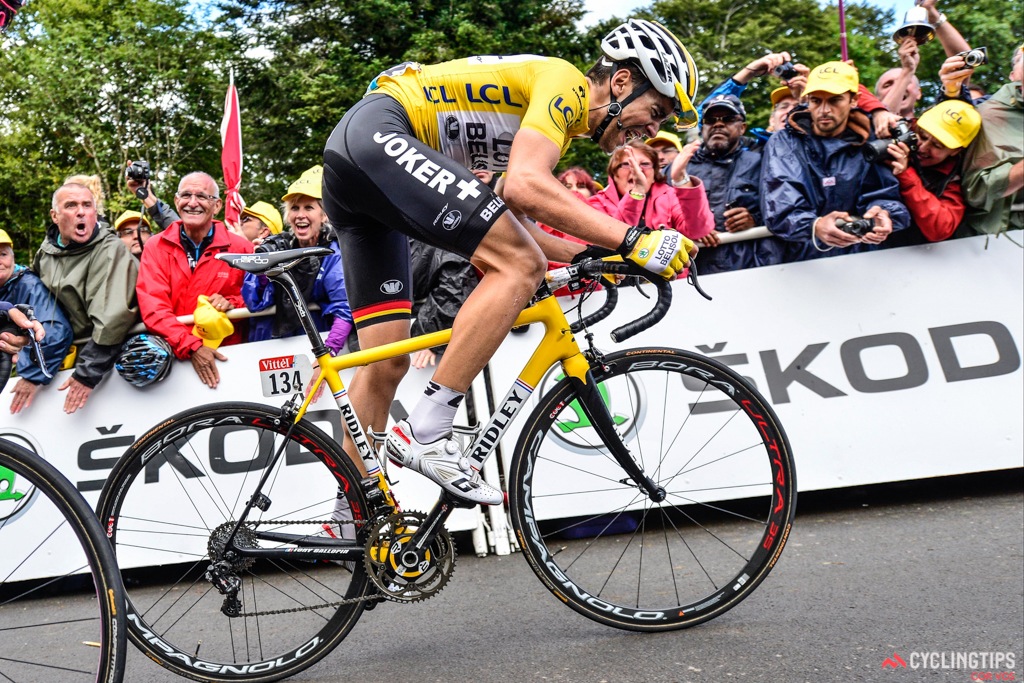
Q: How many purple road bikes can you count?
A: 0